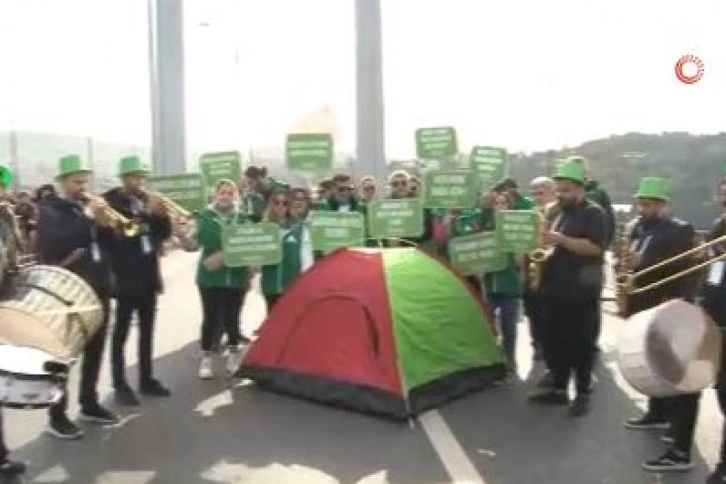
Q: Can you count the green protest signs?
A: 11